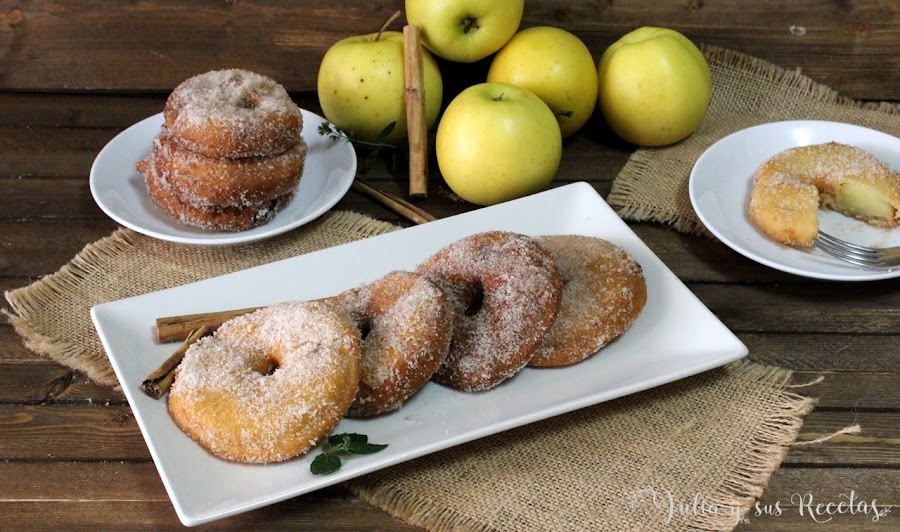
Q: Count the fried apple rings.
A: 8